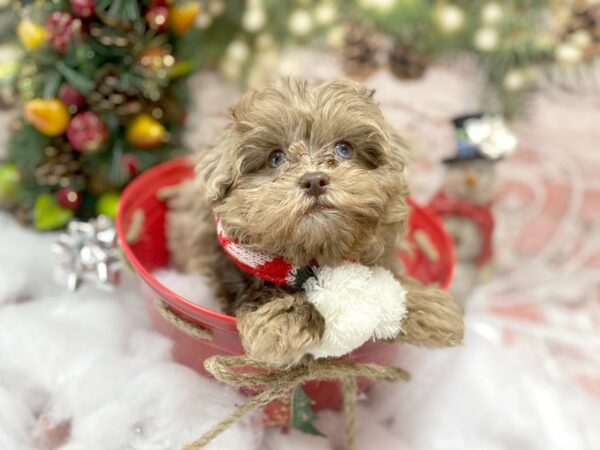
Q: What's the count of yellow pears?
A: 4